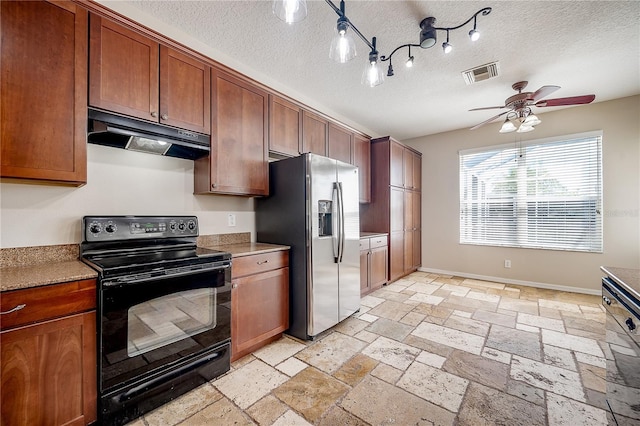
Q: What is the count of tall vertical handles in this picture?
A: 2